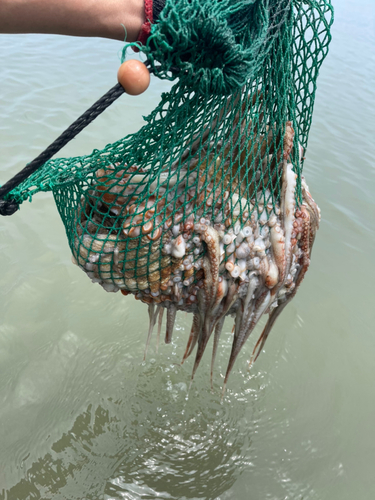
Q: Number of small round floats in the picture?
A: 1